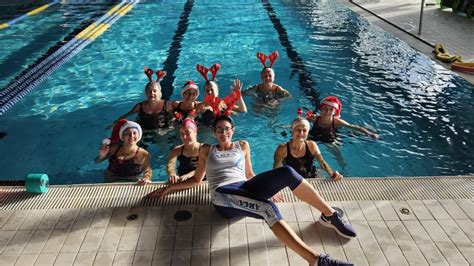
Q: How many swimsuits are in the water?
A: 8